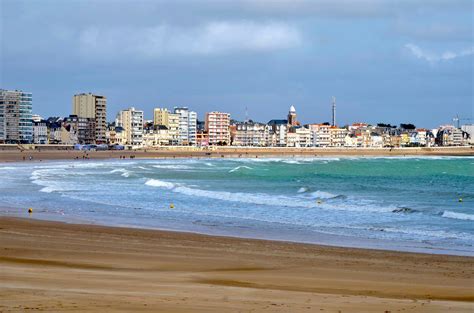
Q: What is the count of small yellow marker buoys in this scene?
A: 4